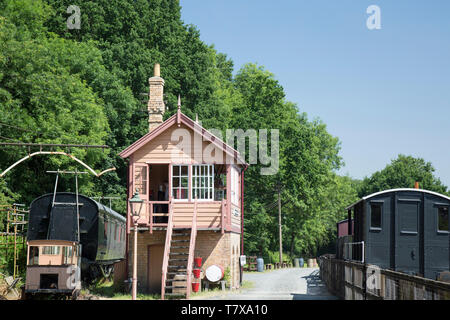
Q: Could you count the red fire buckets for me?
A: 3